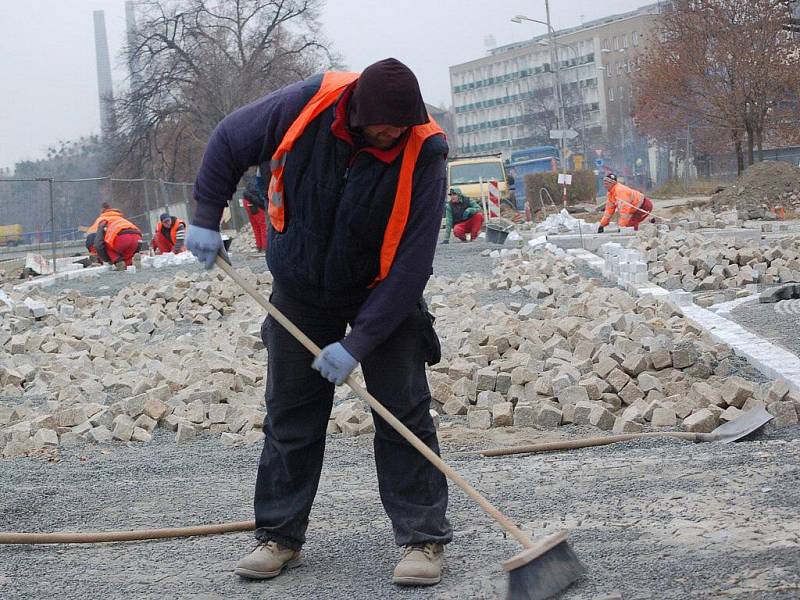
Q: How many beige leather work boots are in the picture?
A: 2